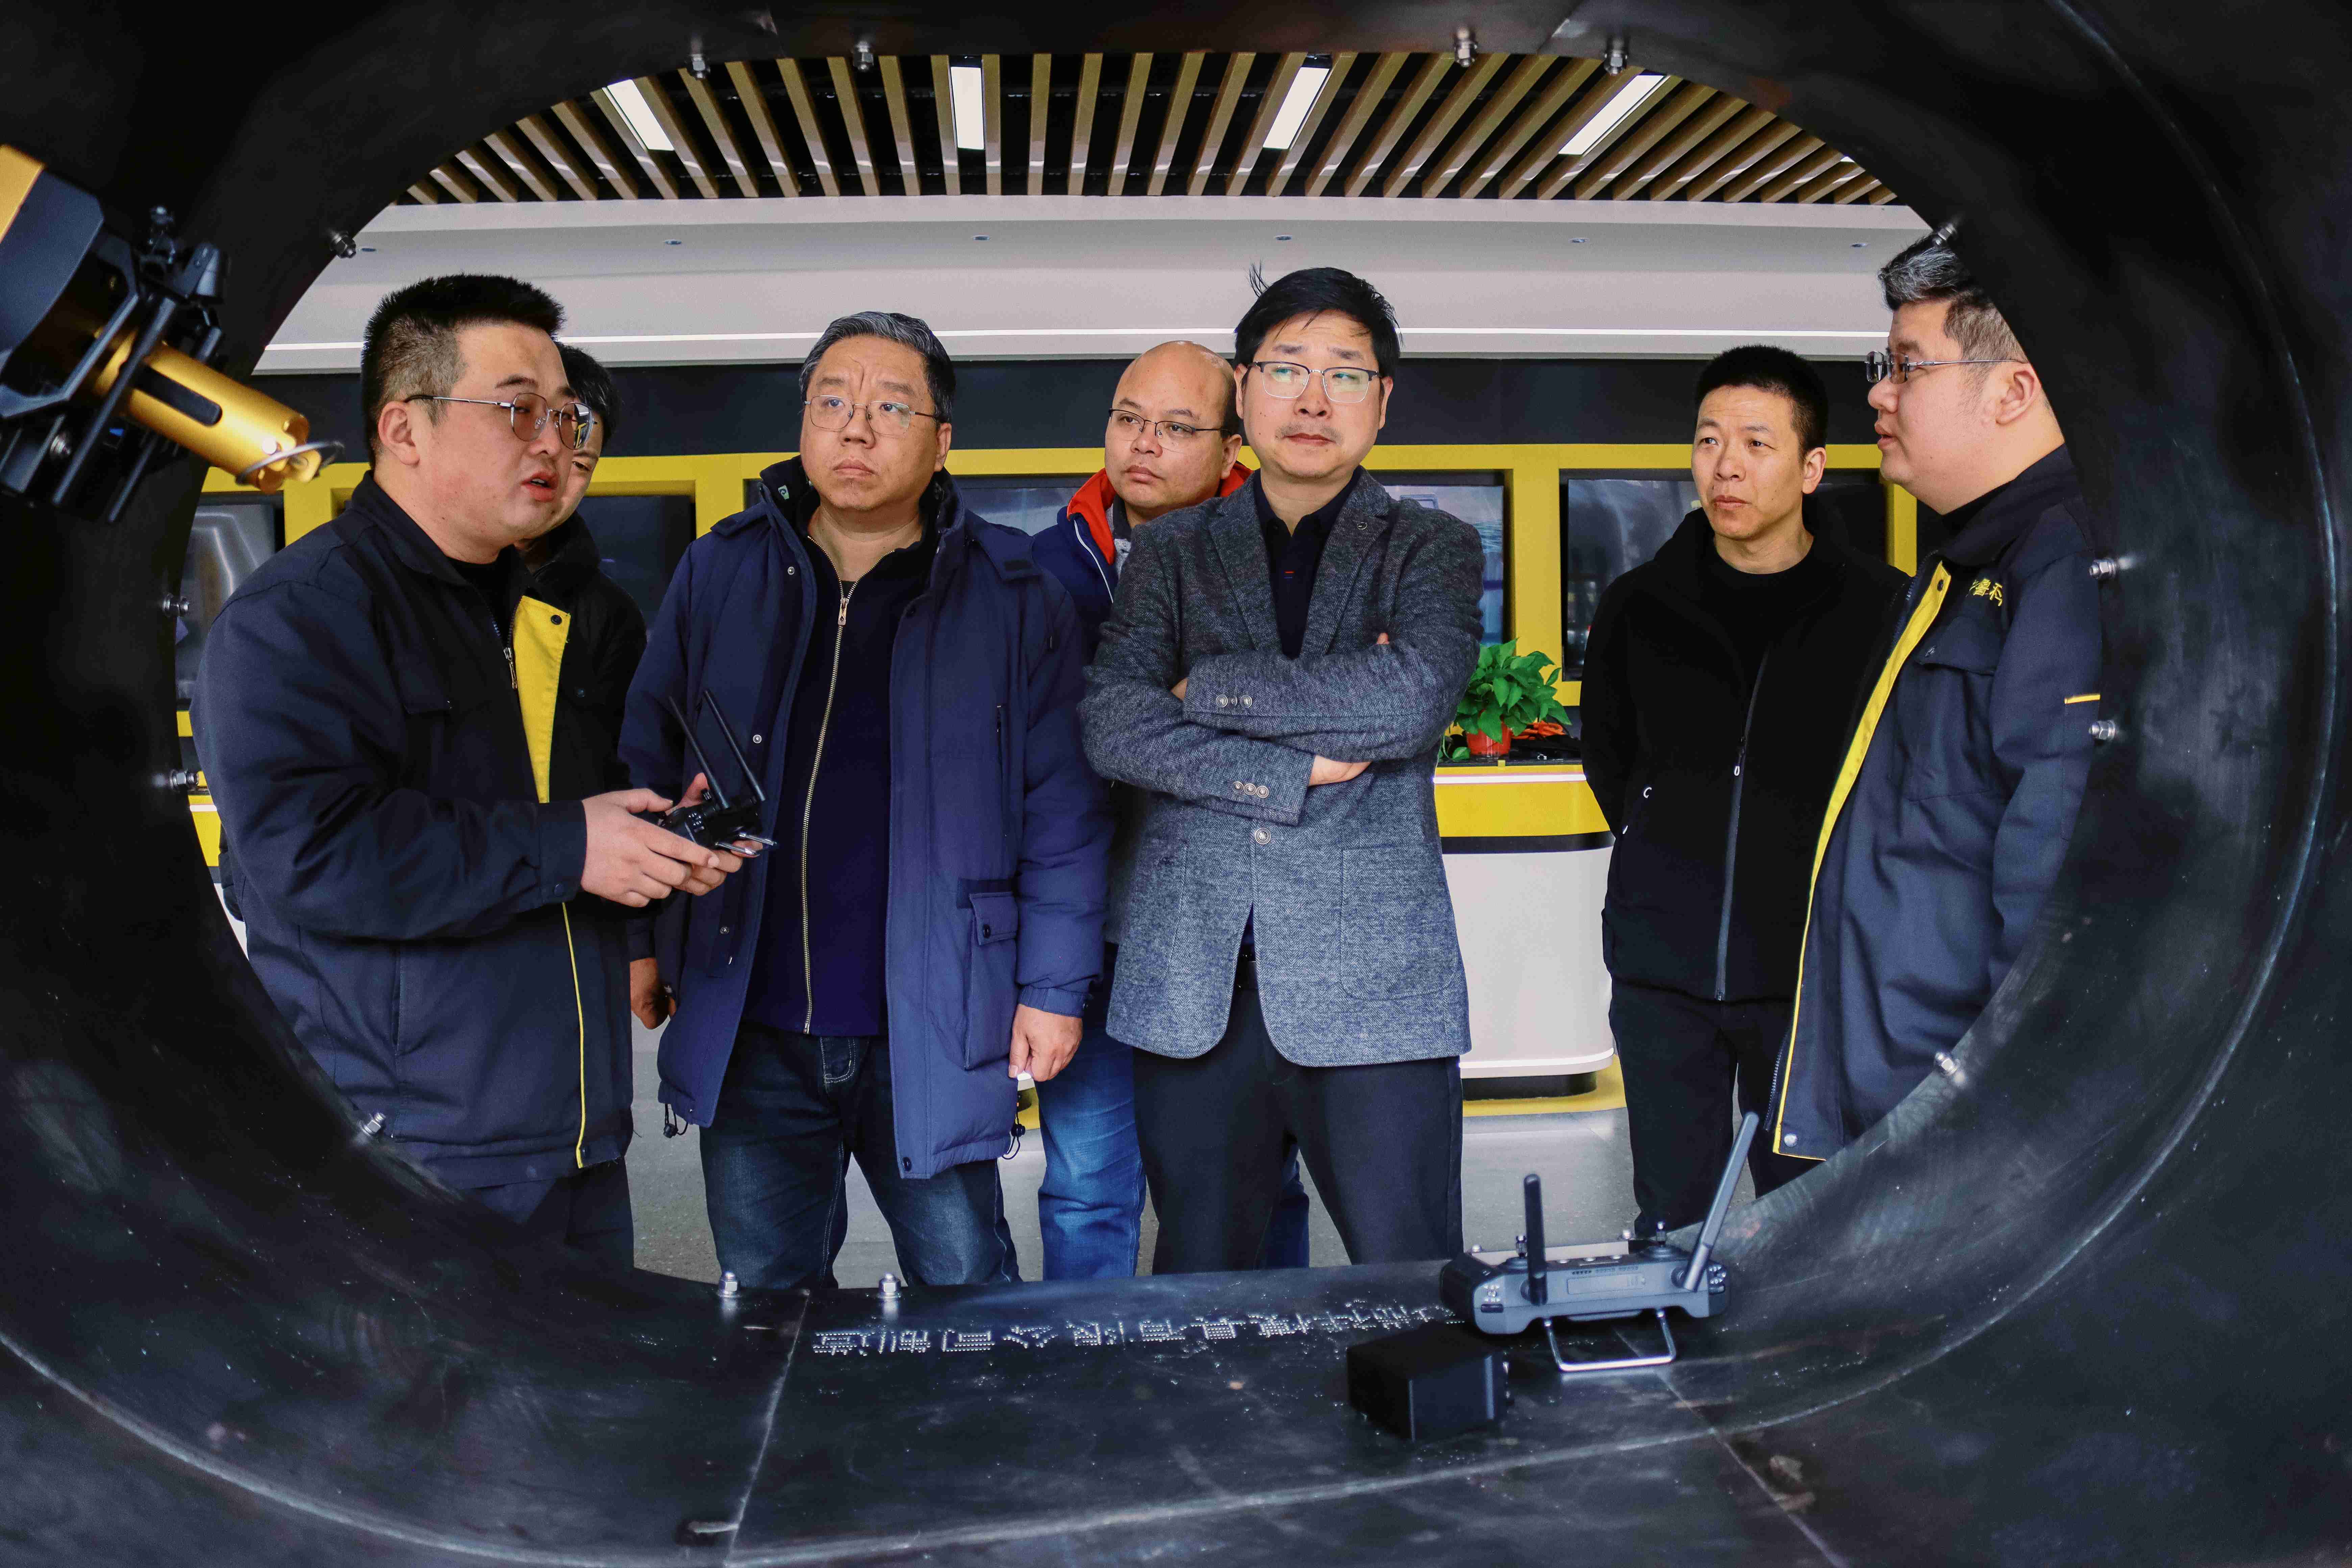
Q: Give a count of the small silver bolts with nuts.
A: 14